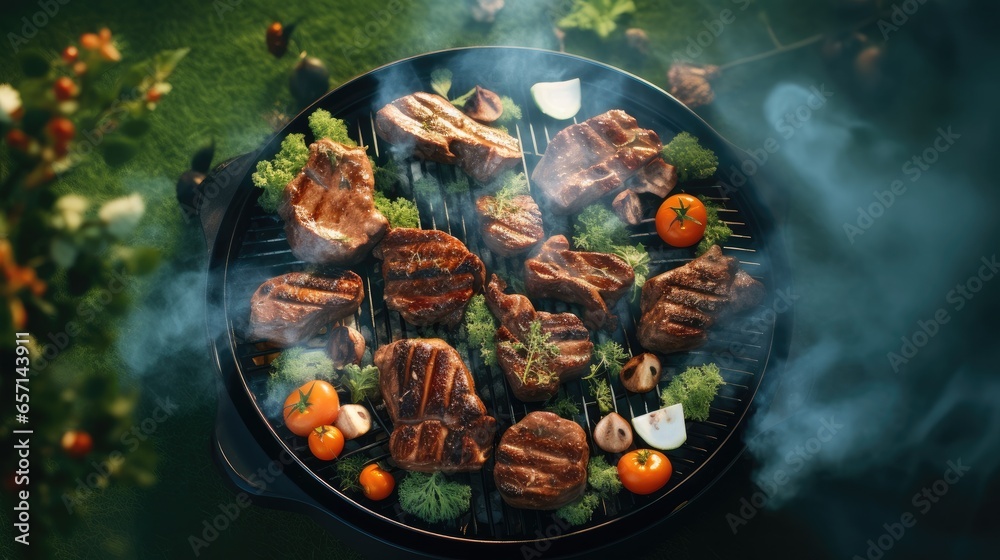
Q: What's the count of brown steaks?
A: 11